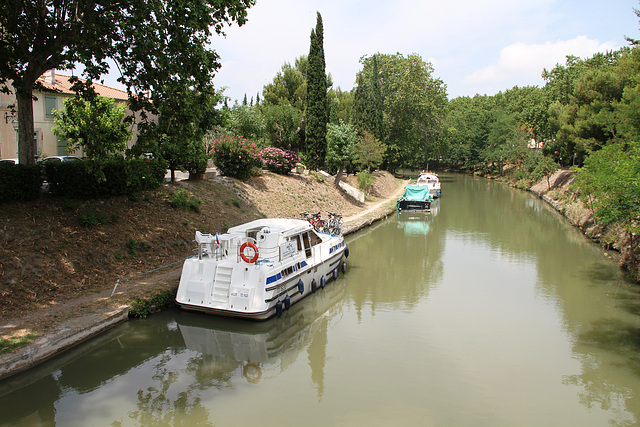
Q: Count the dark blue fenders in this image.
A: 8